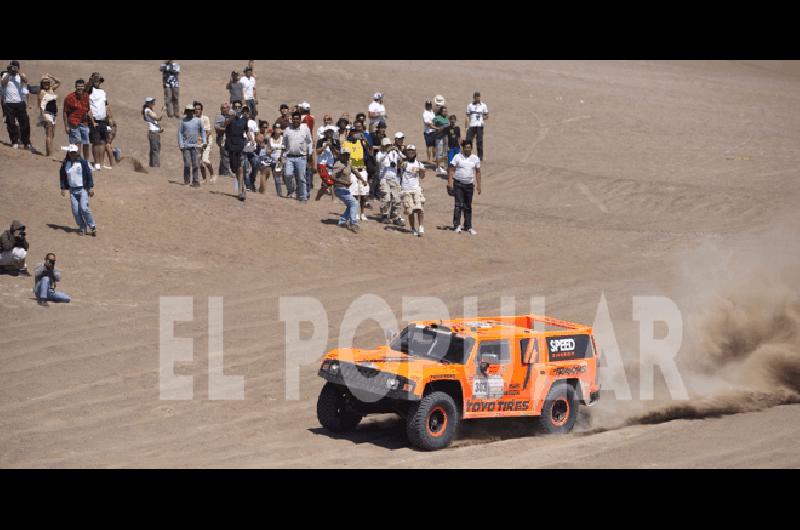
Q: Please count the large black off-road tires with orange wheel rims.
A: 2